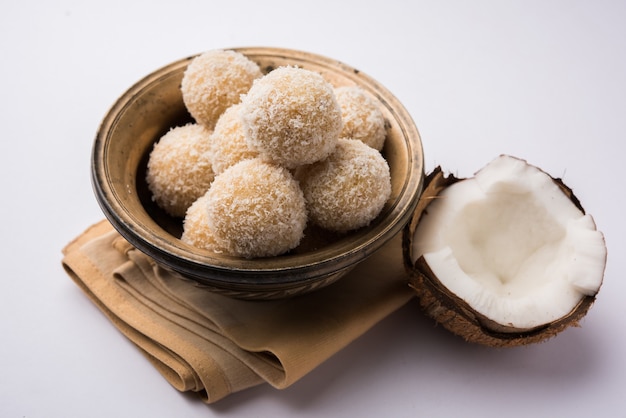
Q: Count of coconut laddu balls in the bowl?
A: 8